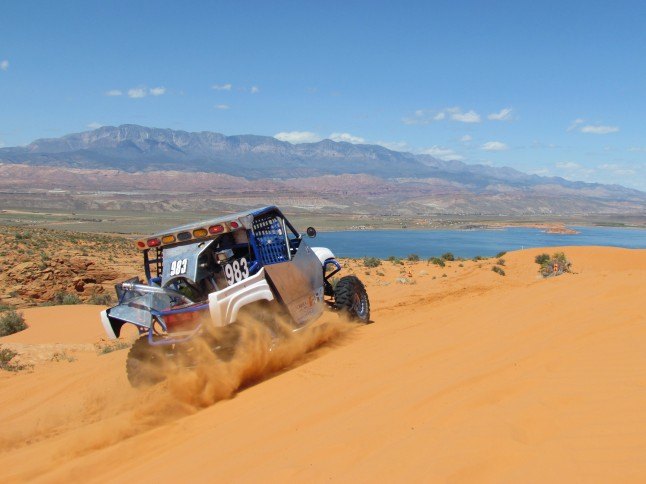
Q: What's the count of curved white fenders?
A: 3